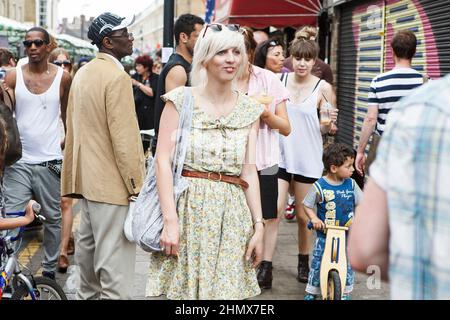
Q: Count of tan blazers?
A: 1